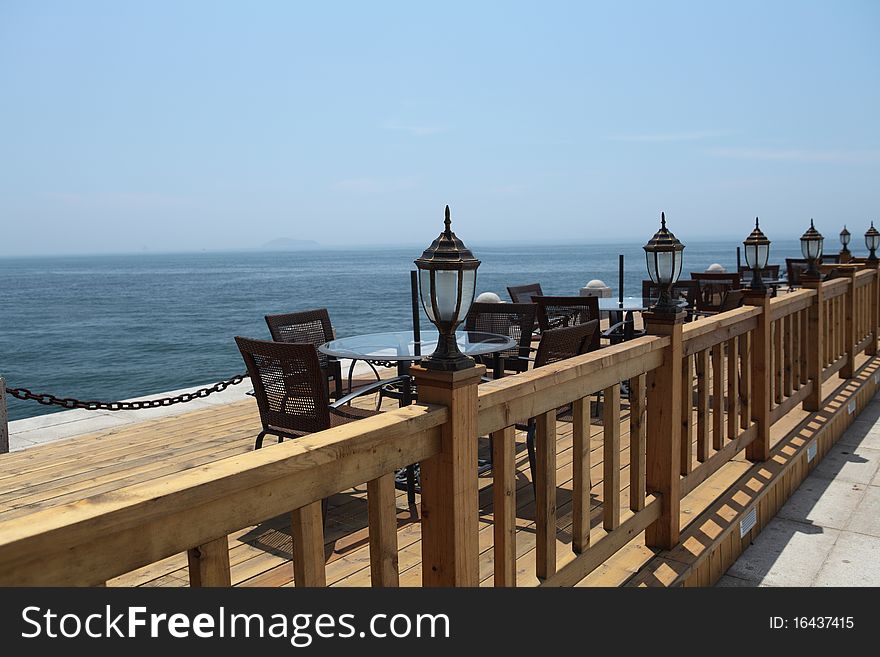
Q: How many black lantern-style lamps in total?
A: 6